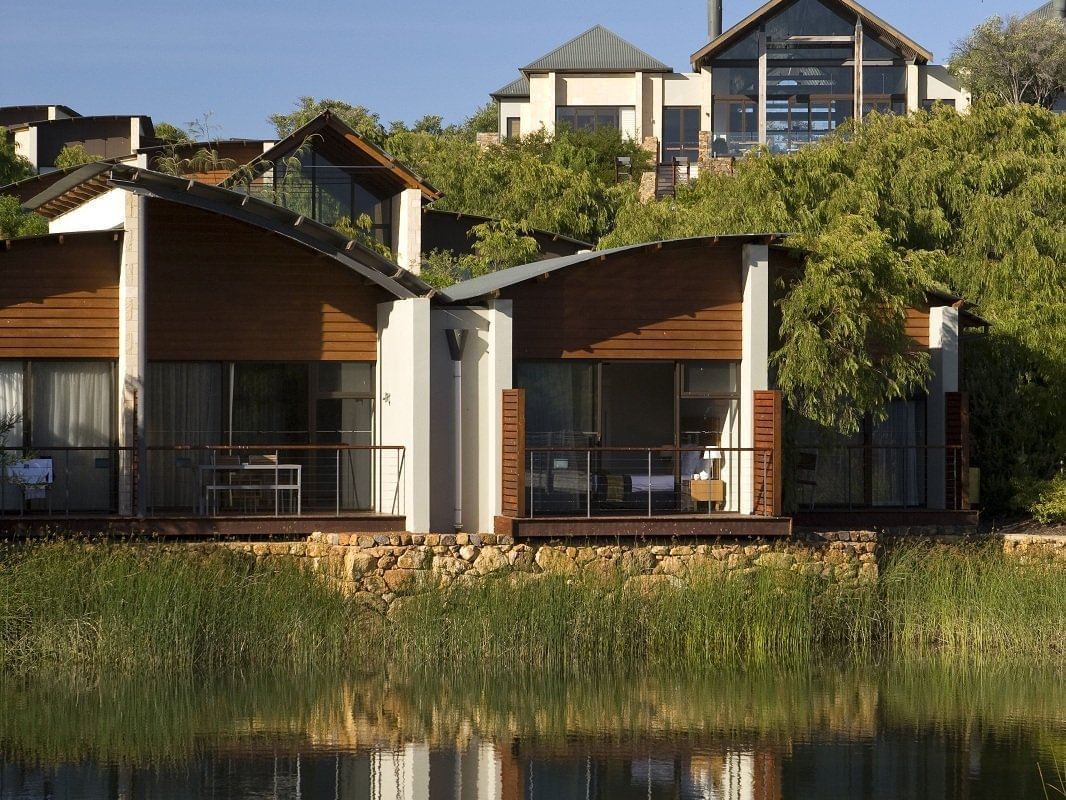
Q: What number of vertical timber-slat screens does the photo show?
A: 3